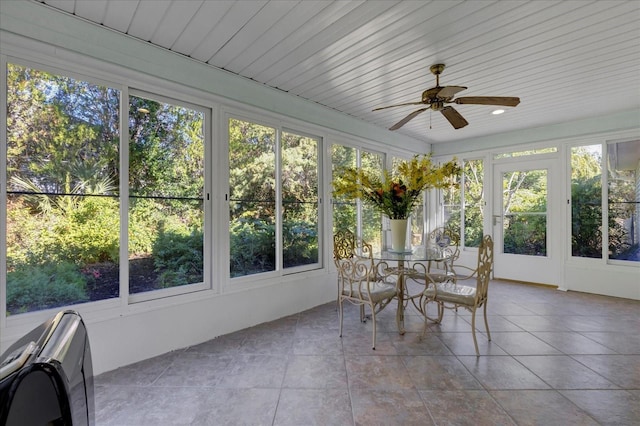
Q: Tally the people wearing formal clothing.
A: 0